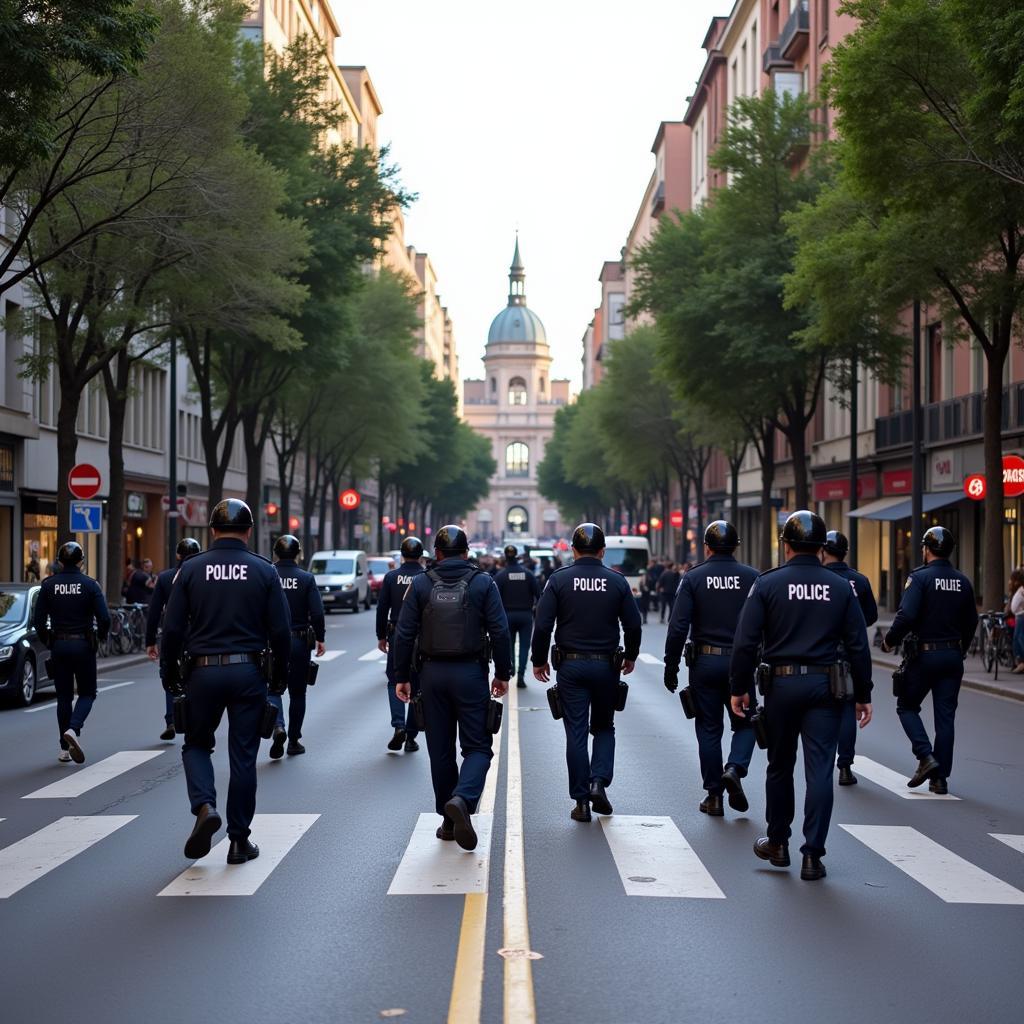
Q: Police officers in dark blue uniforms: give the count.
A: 12